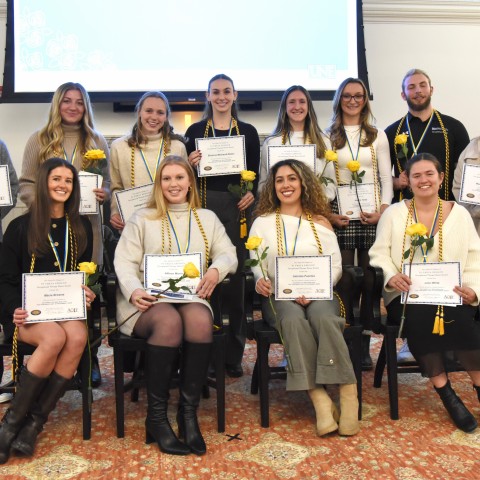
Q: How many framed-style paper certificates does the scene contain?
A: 11